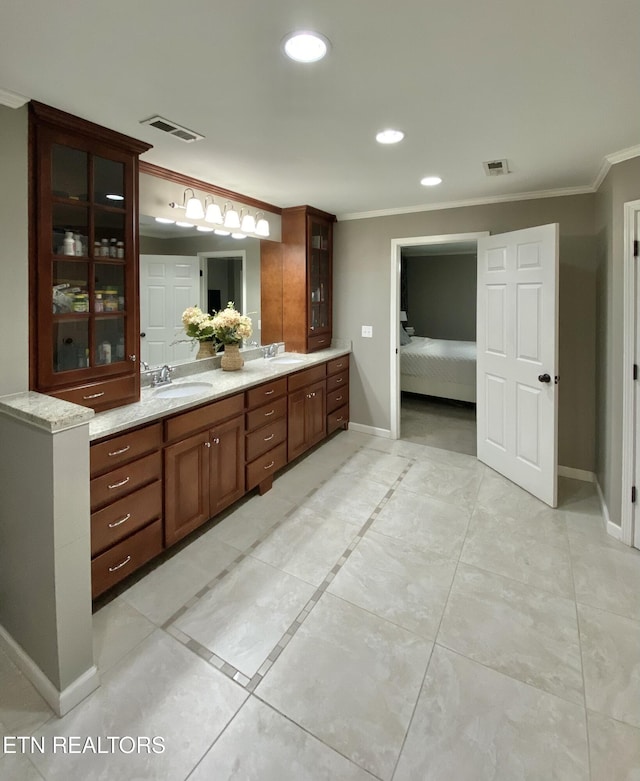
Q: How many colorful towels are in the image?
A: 0